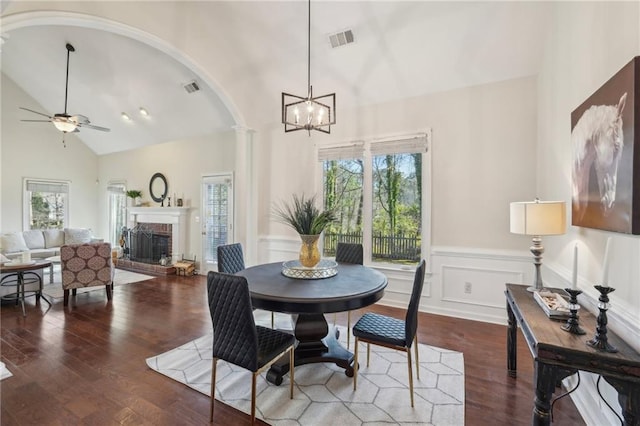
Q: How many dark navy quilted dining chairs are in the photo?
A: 4